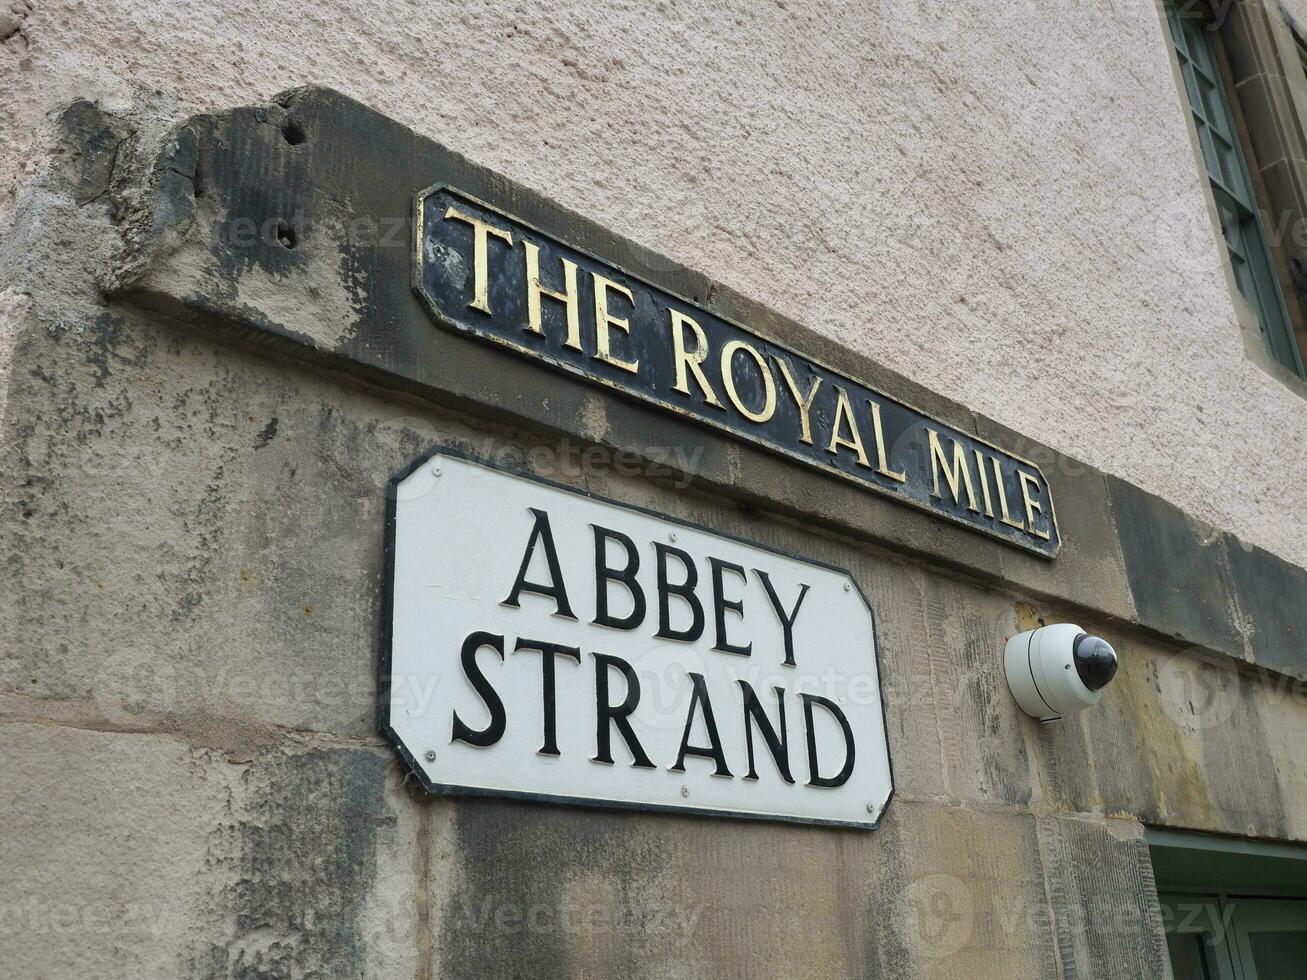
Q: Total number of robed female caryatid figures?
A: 0